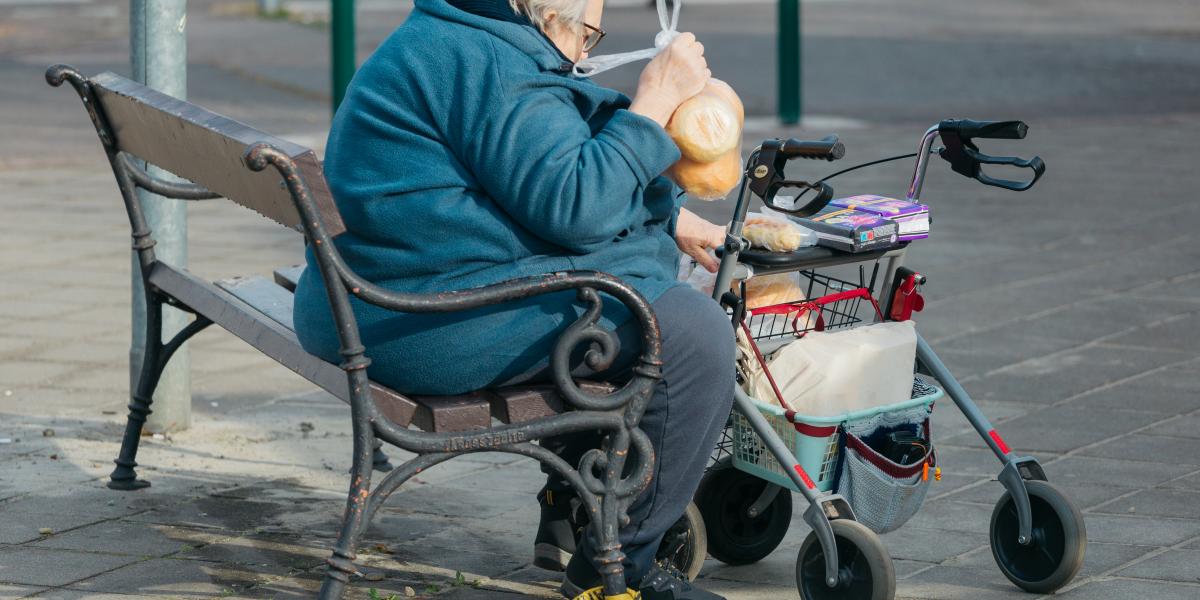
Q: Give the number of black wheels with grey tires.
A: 3